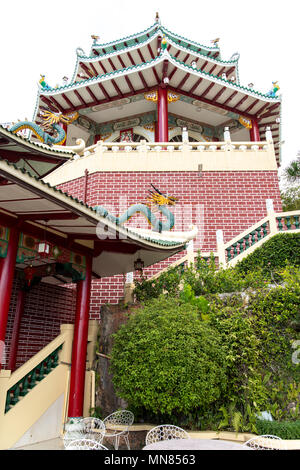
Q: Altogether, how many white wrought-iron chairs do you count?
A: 5